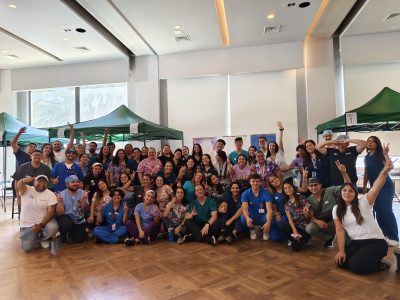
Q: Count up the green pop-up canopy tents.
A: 3